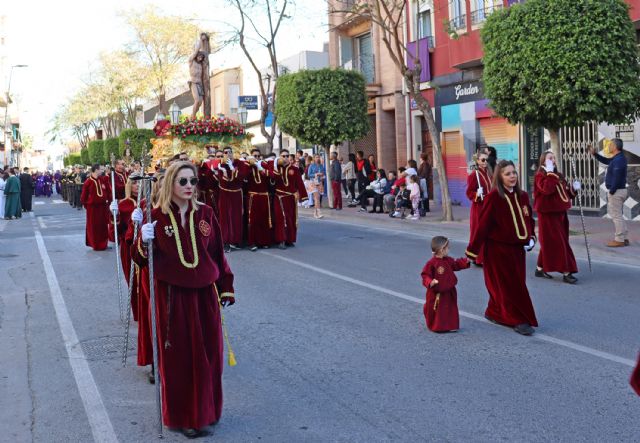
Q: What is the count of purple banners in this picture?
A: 1